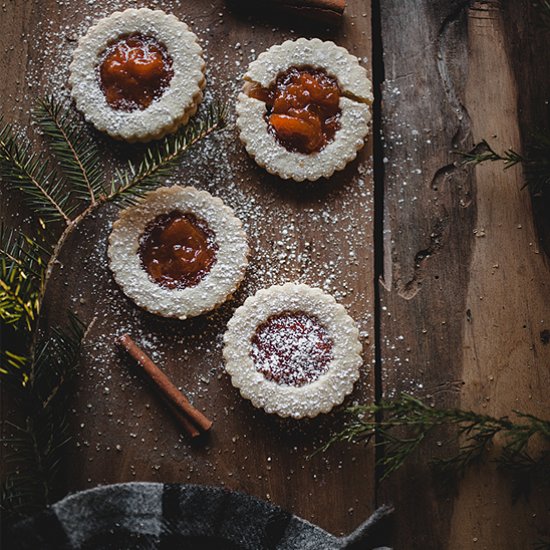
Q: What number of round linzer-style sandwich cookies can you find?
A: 4